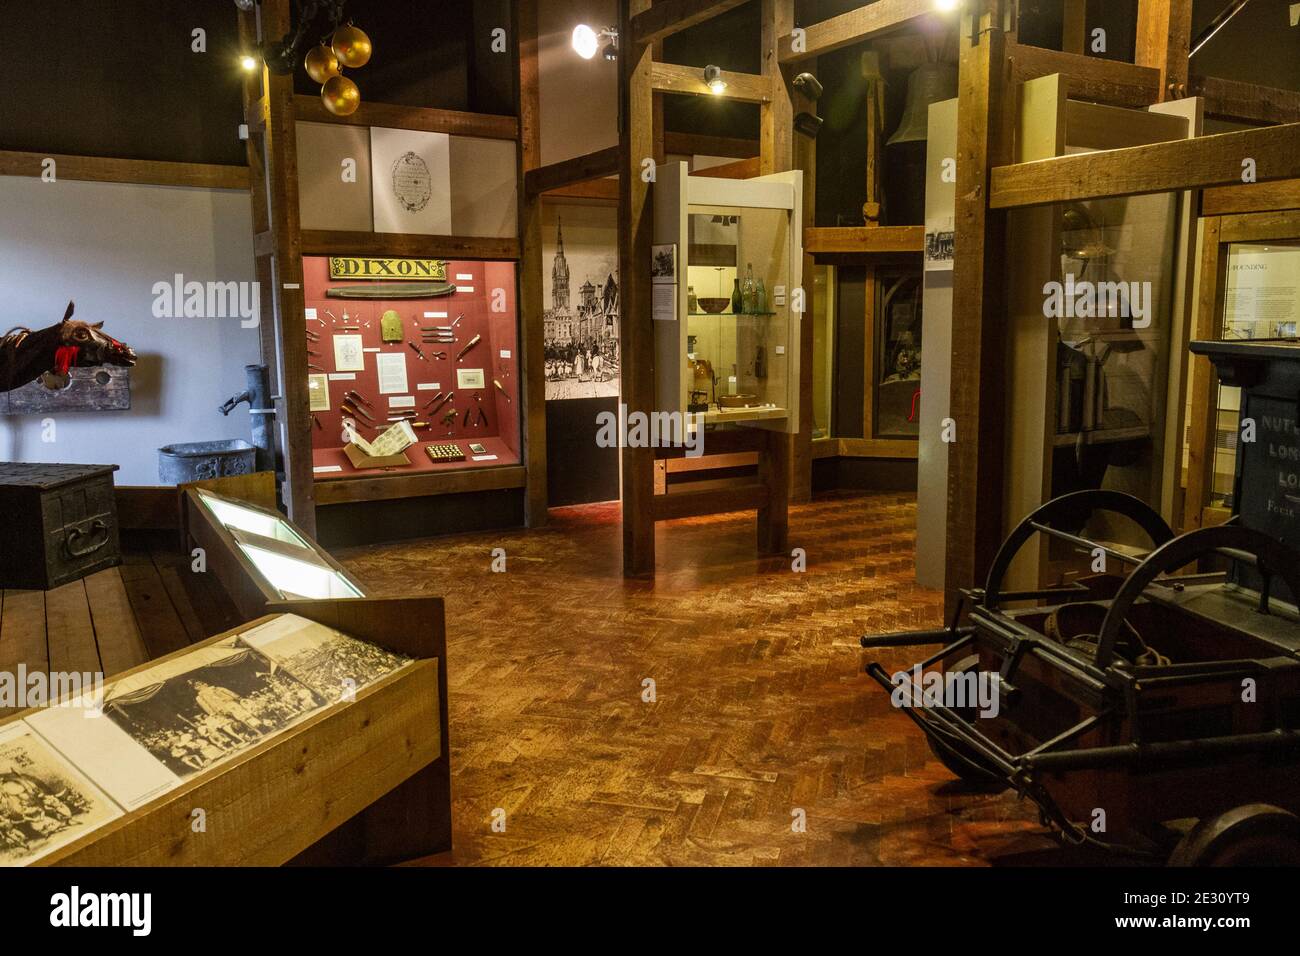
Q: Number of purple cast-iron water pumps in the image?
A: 0